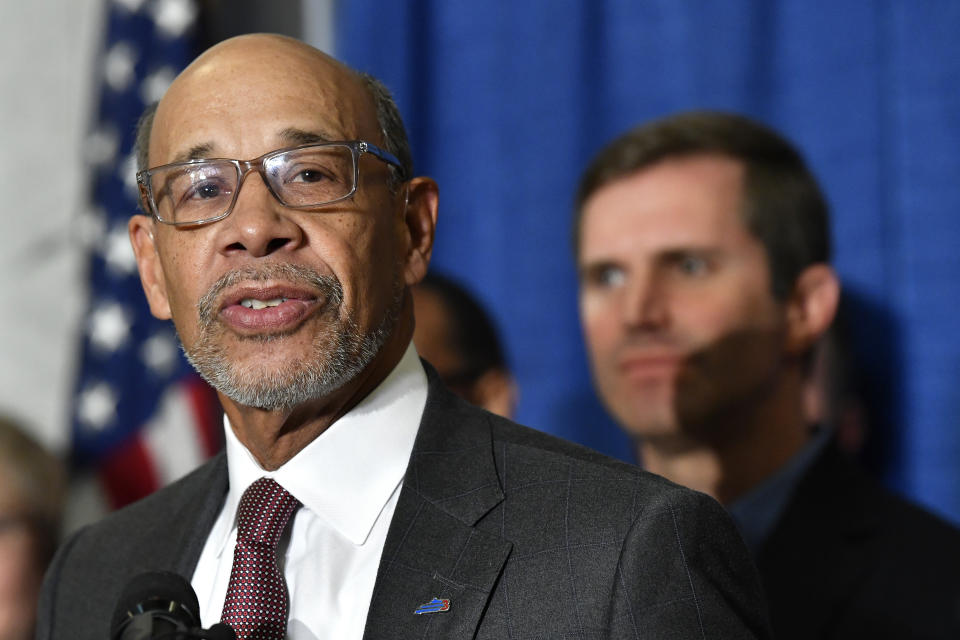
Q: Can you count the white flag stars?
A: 11